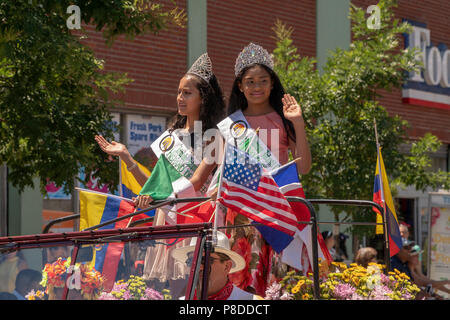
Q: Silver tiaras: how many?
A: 2